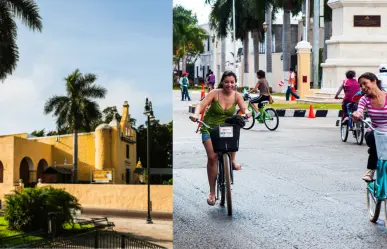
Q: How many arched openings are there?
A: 3